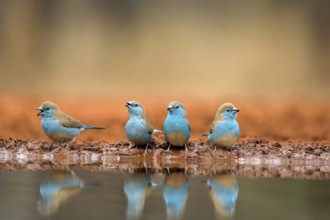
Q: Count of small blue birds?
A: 4